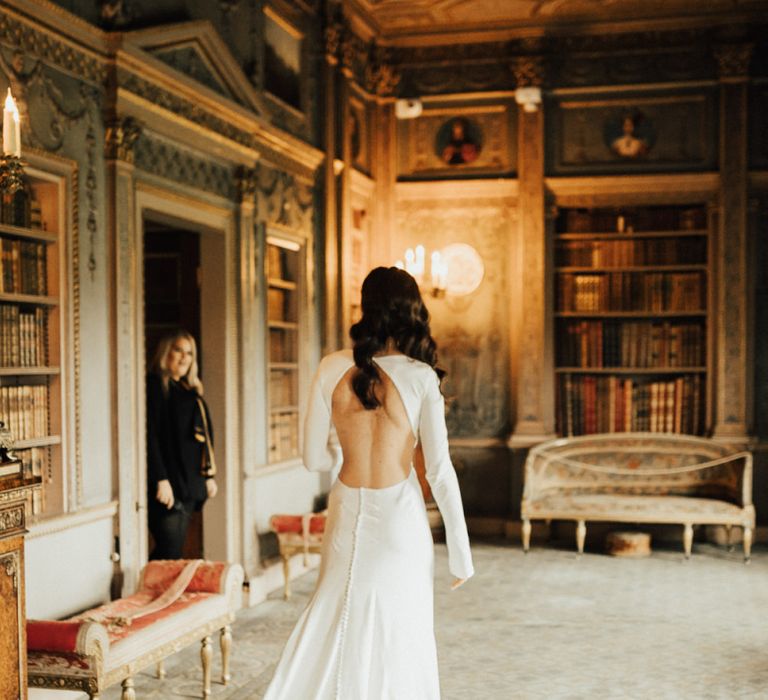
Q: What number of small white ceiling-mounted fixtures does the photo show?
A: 2